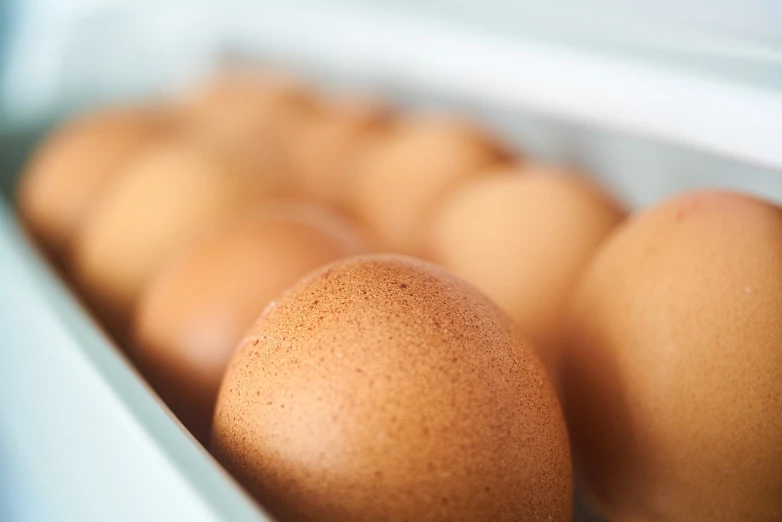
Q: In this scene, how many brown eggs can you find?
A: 9